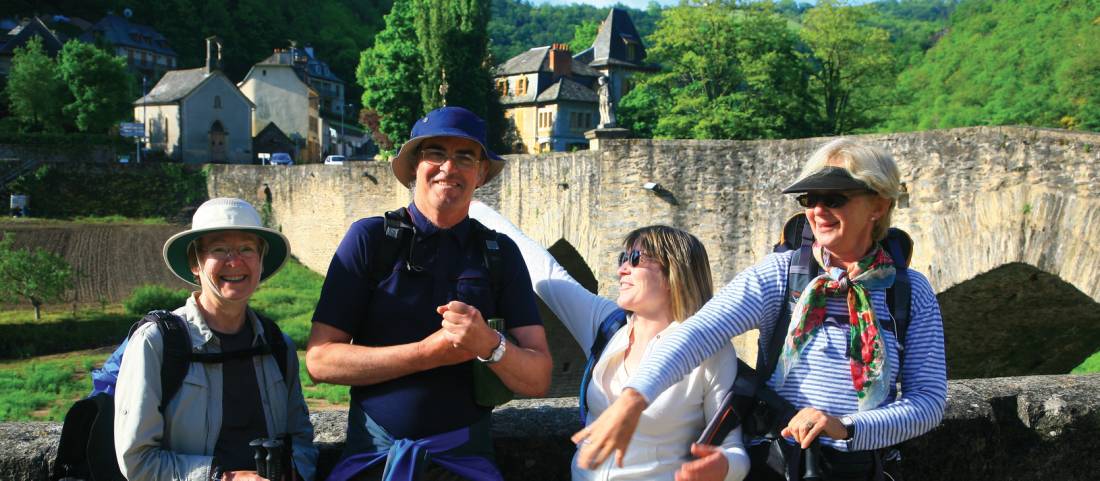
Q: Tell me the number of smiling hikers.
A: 4